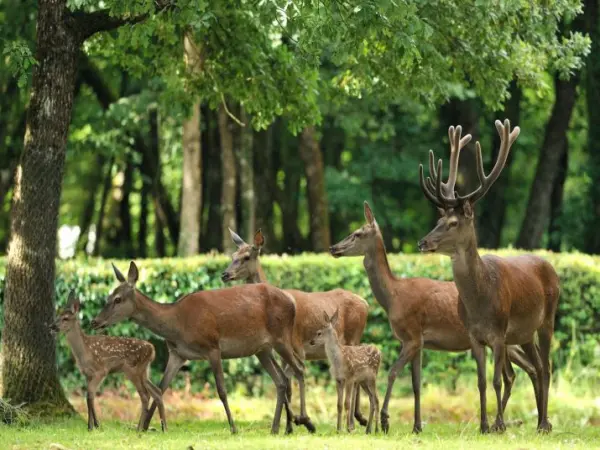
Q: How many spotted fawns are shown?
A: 2